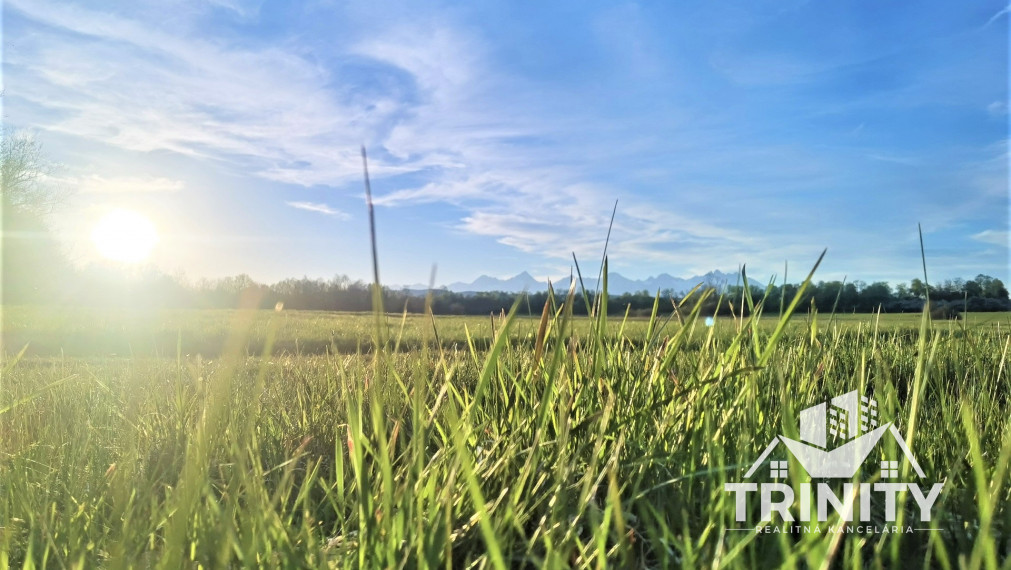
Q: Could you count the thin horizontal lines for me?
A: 2